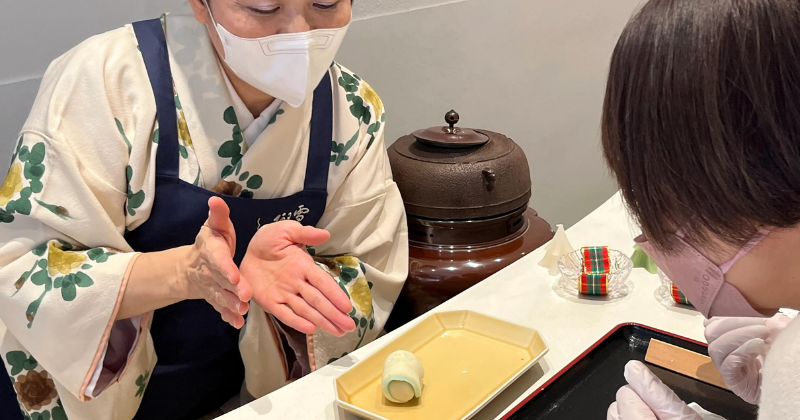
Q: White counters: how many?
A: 1